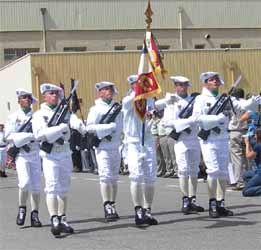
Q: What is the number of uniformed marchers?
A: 6